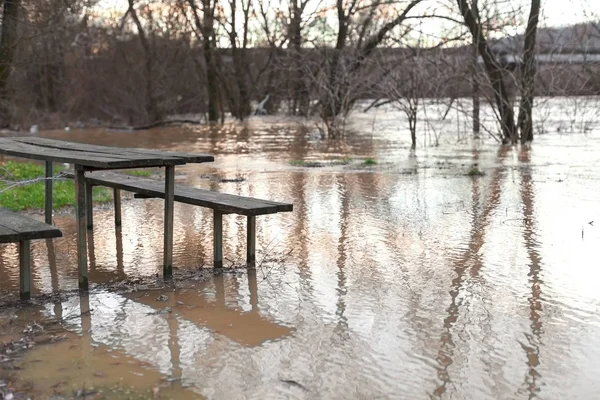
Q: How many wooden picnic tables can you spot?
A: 1